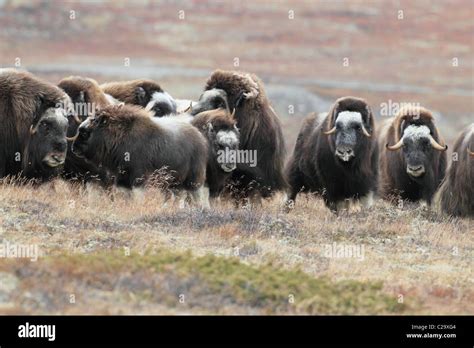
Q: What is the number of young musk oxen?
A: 2